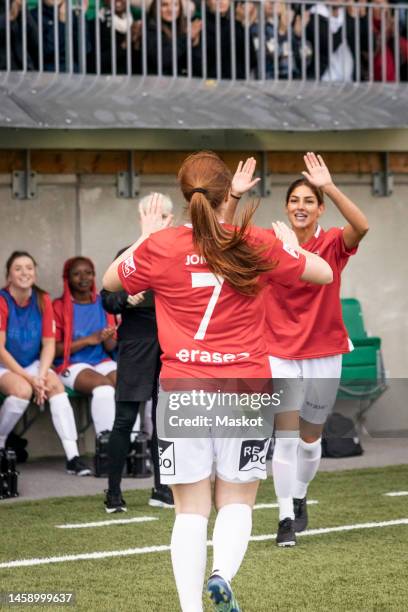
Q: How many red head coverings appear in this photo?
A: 1